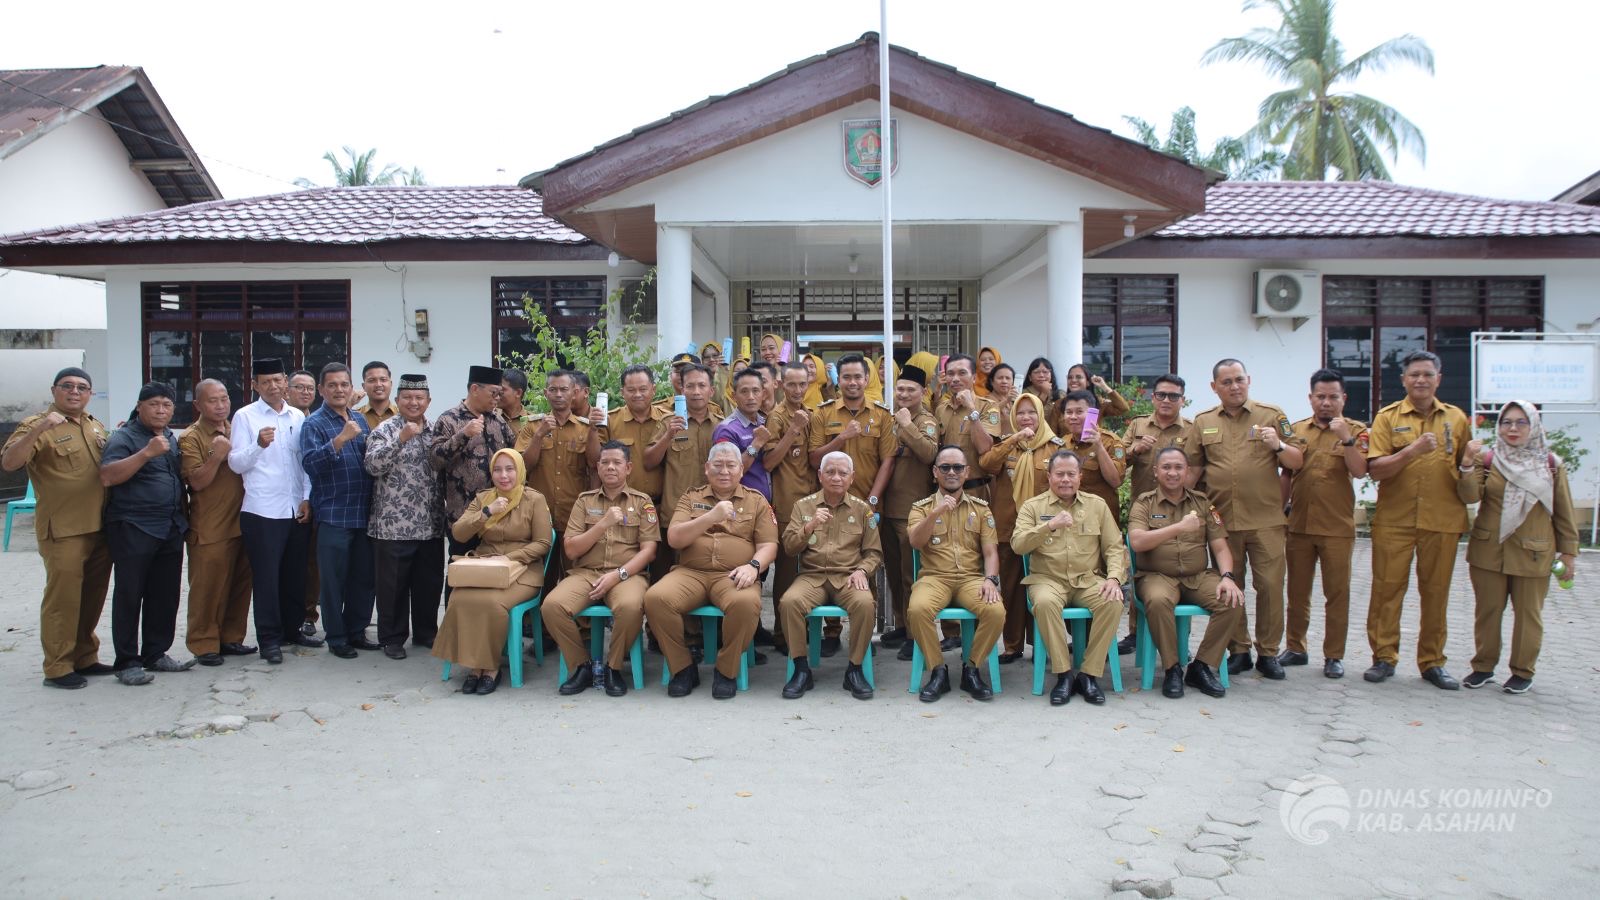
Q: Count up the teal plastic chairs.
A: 8